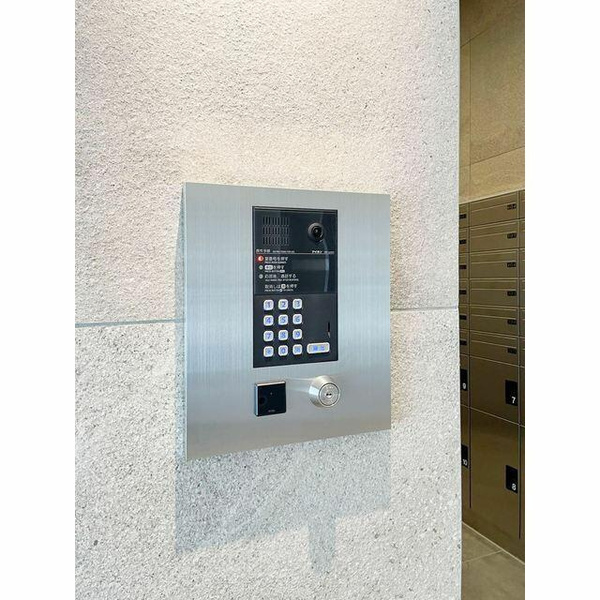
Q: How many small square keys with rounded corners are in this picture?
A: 12